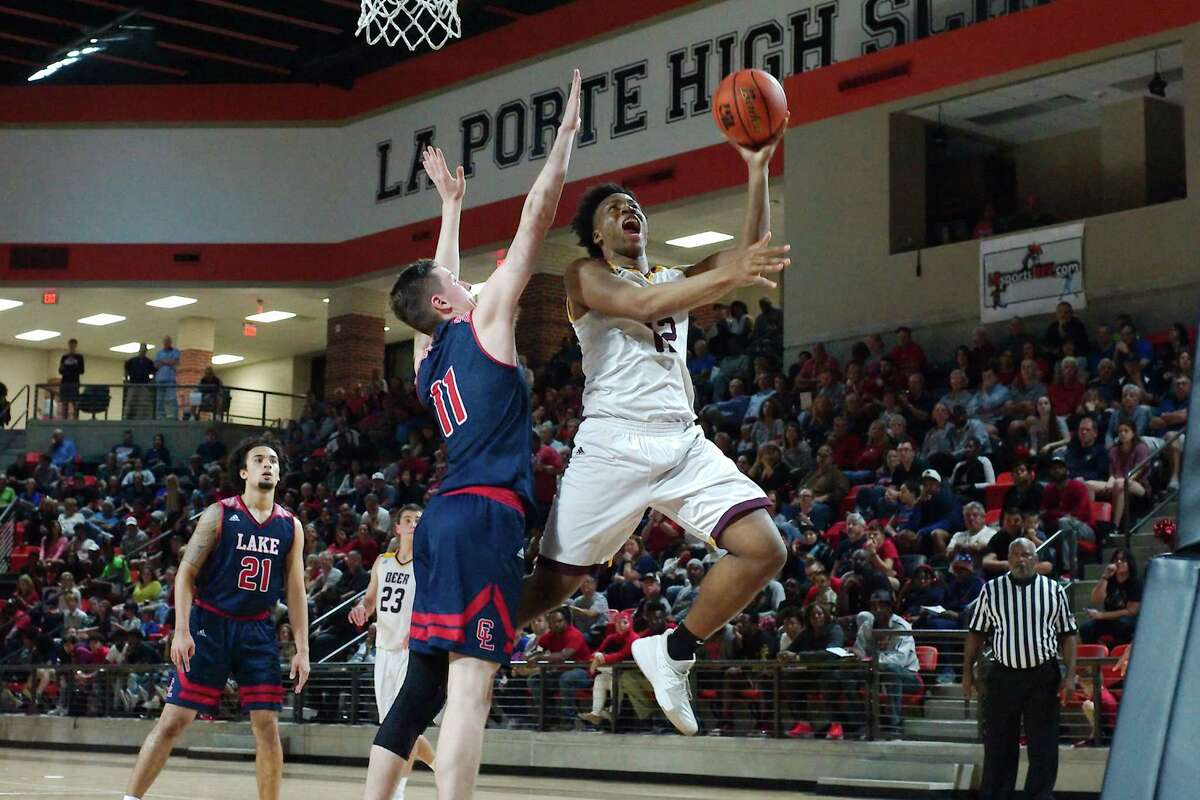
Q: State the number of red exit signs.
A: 2